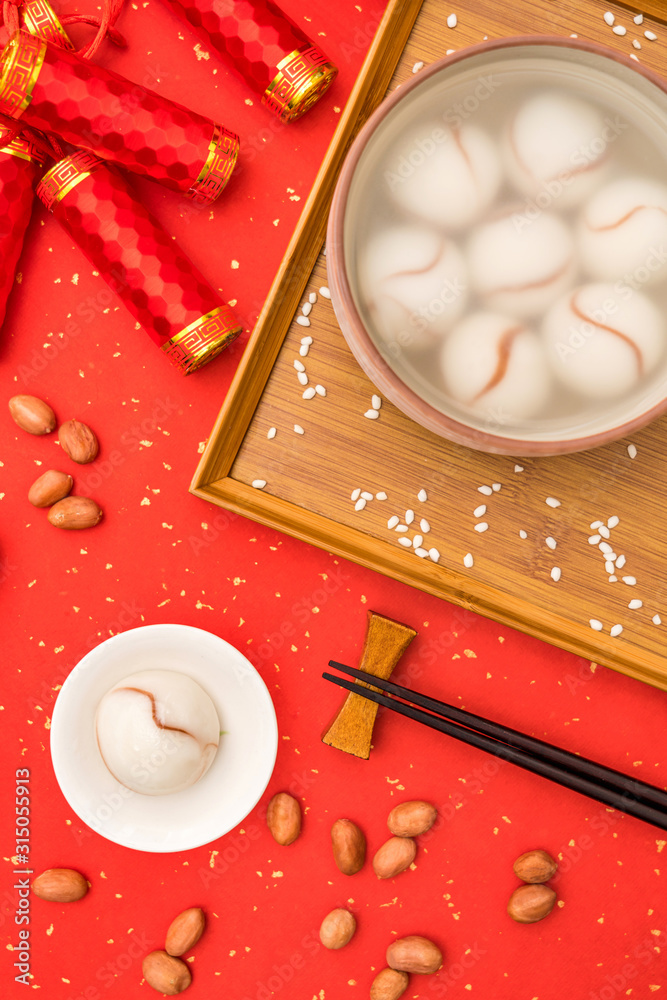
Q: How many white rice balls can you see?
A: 8